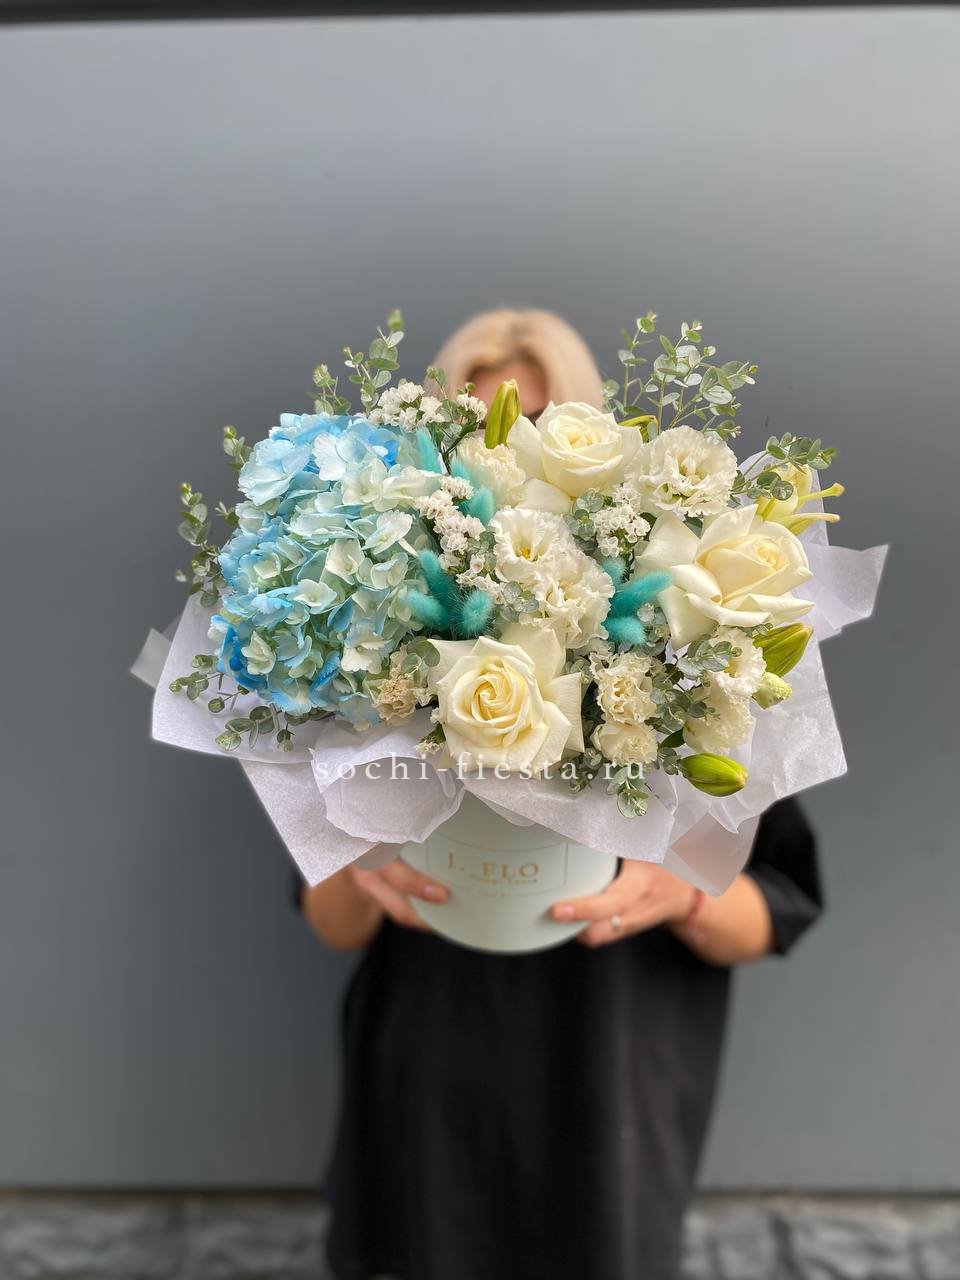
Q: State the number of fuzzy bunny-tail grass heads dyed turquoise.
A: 9